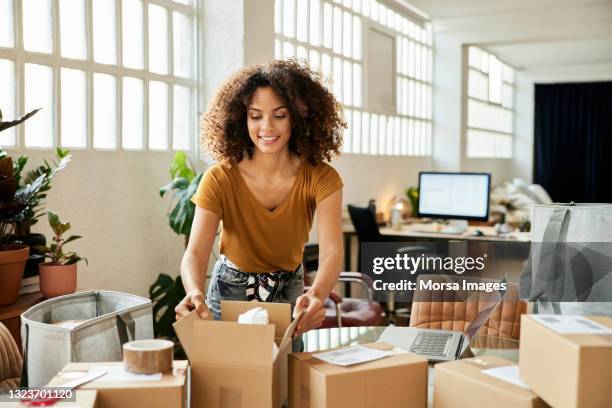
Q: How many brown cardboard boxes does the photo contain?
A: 6